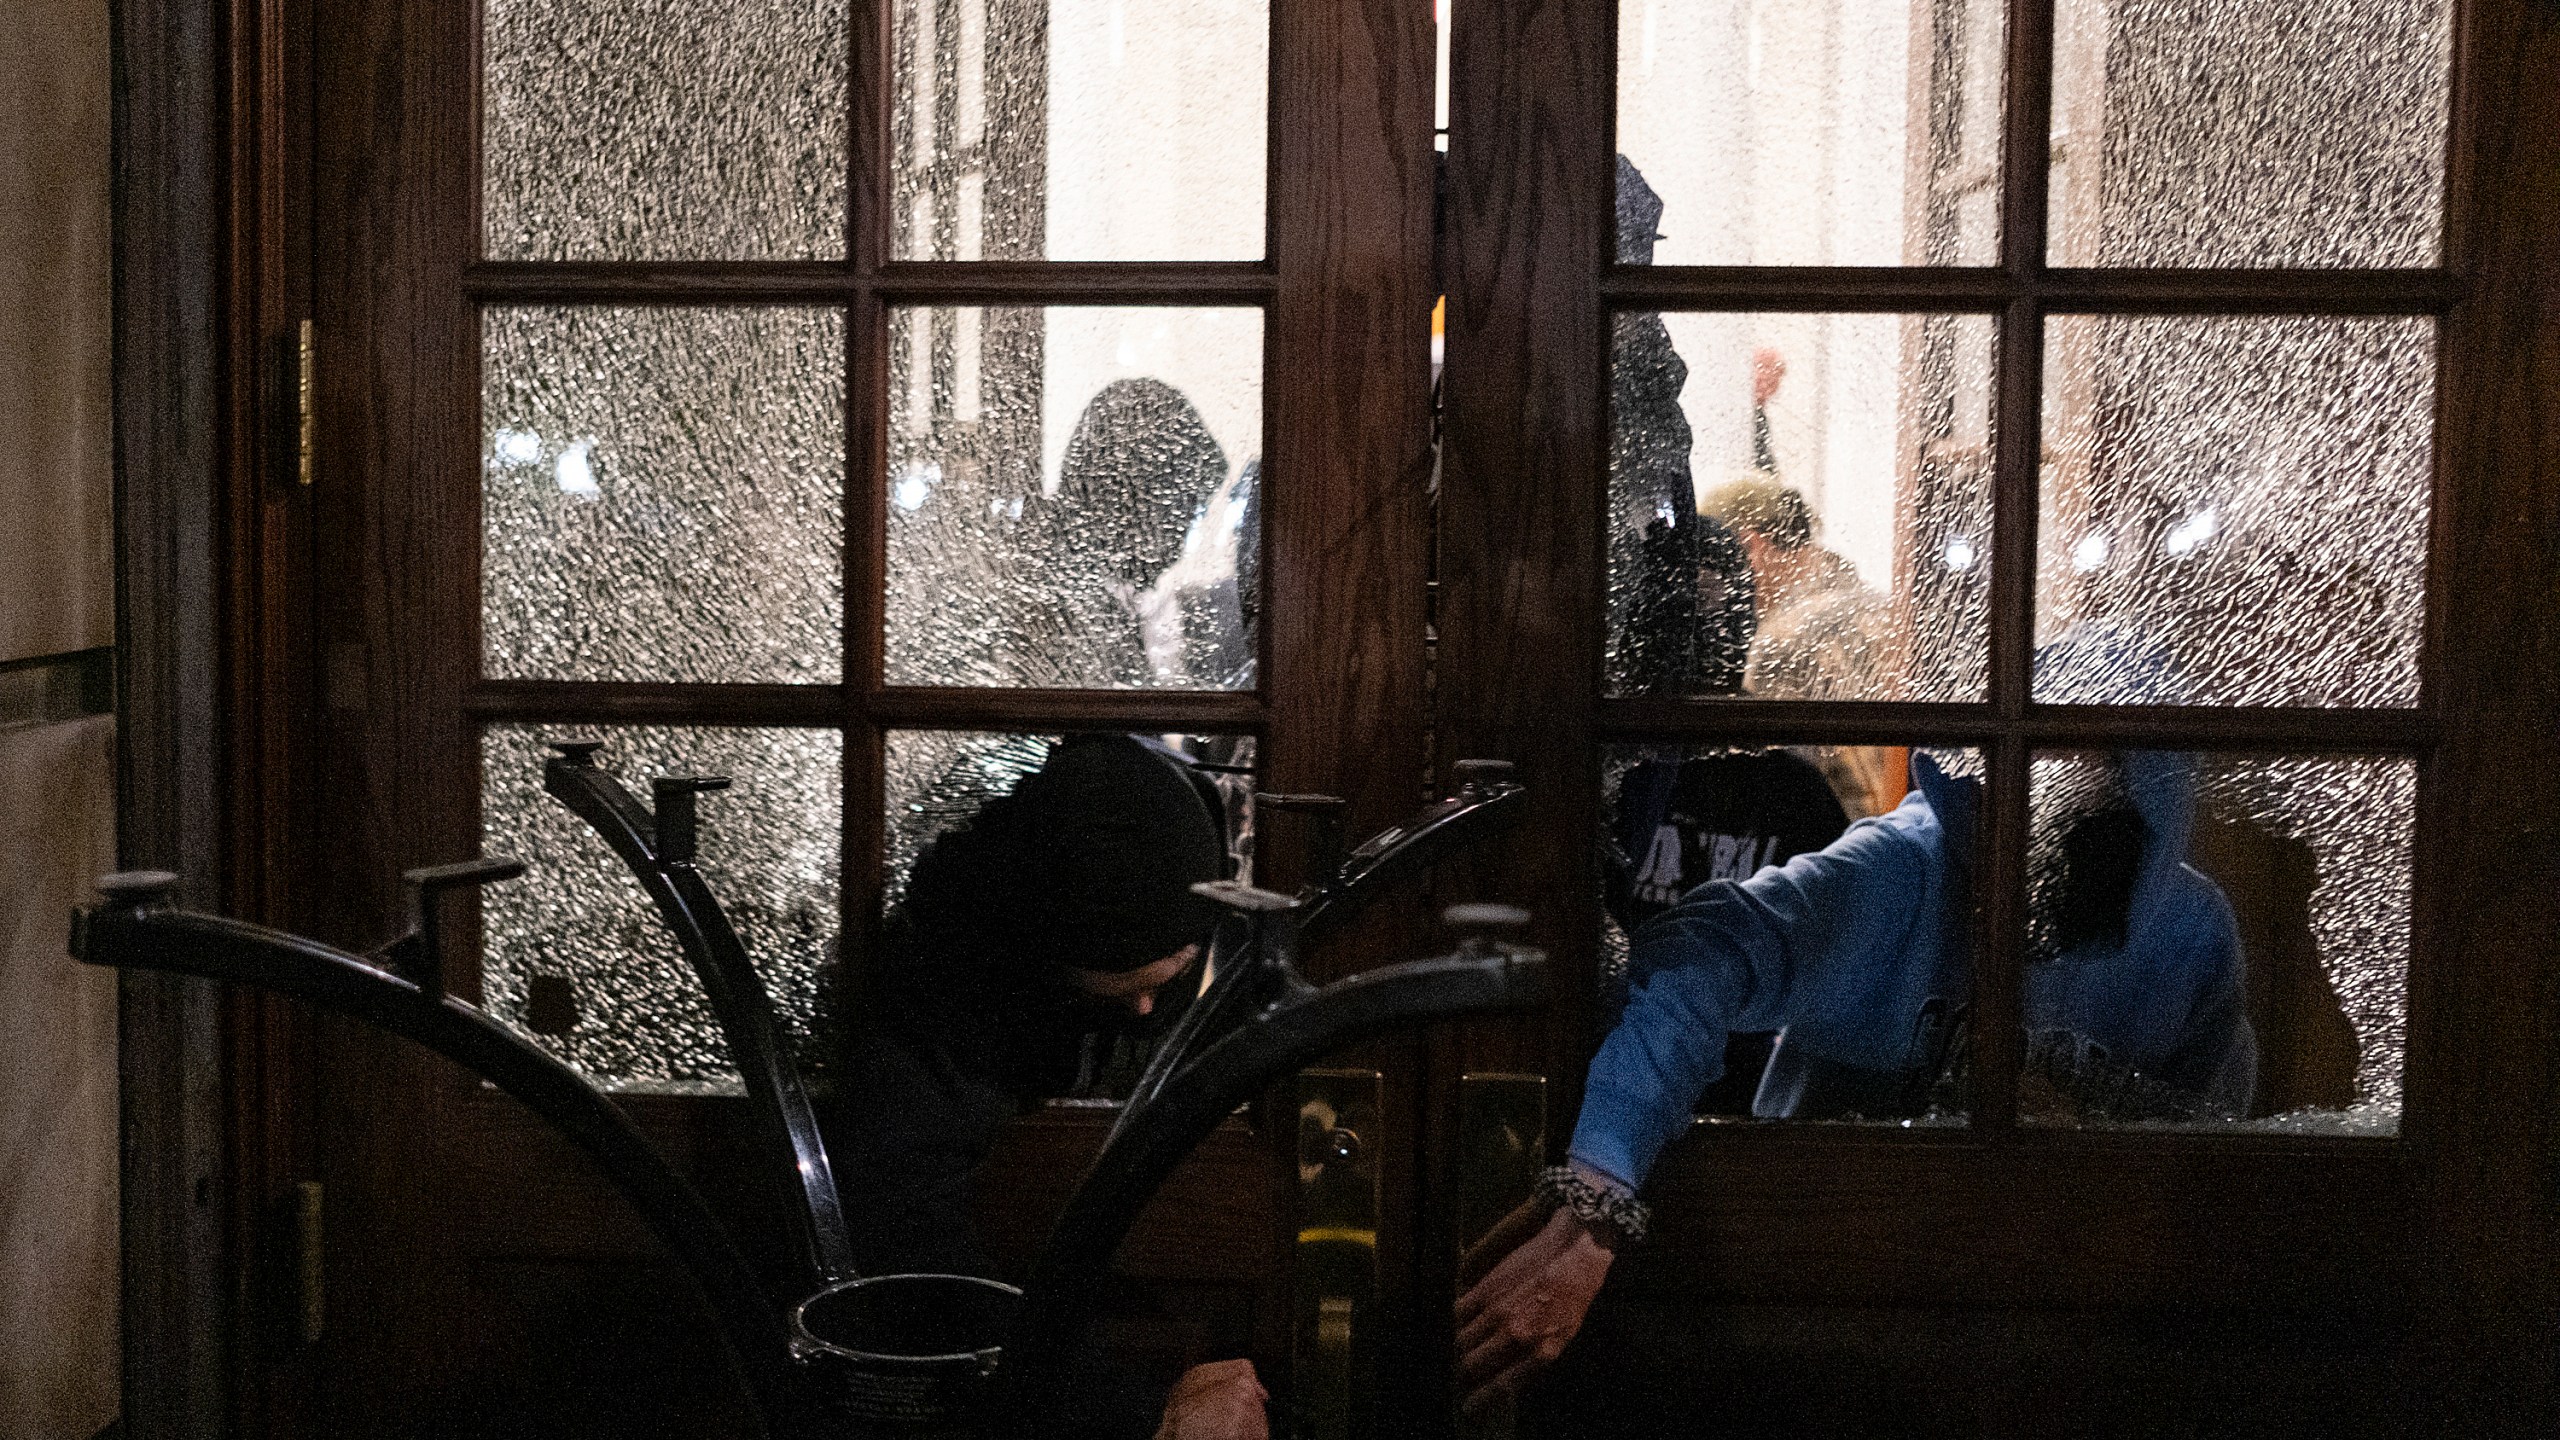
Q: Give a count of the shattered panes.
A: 12